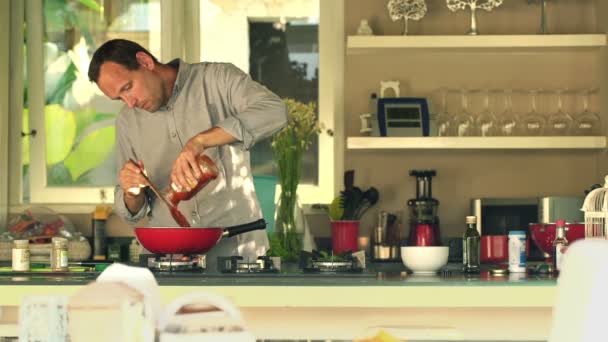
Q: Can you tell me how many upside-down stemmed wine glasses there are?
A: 7